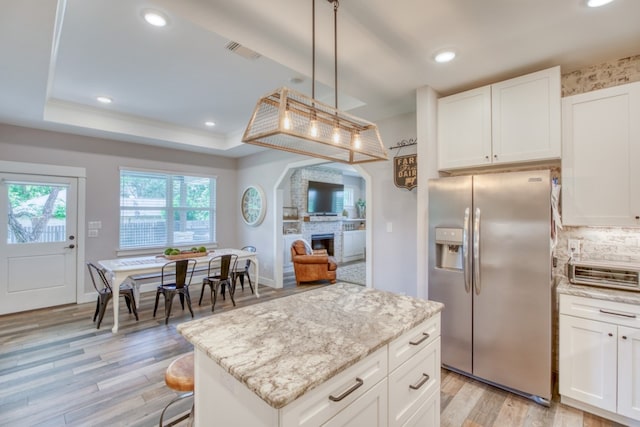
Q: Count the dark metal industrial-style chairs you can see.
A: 4